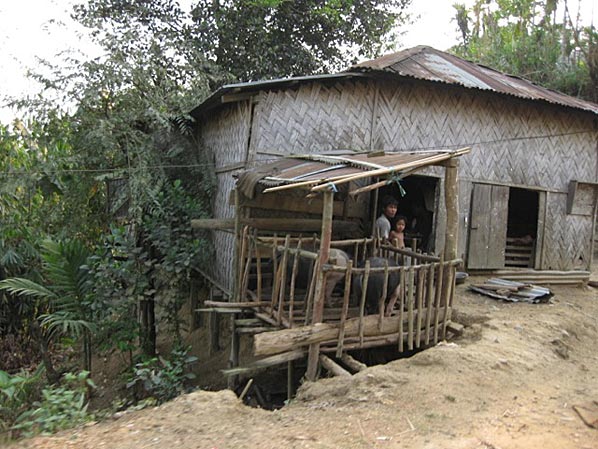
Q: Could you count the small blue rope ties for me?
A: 2